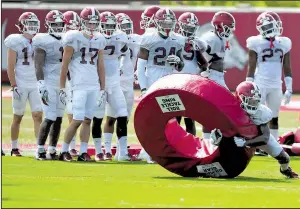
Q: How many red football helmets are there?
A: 13